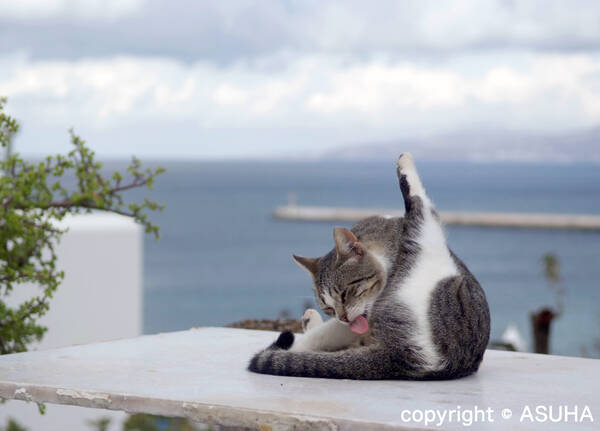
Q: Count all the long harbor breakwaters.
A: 1